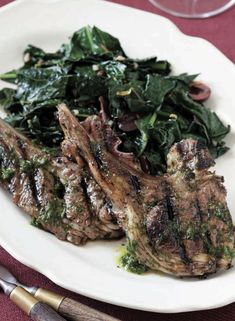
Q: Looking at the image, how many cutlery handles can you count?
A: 2